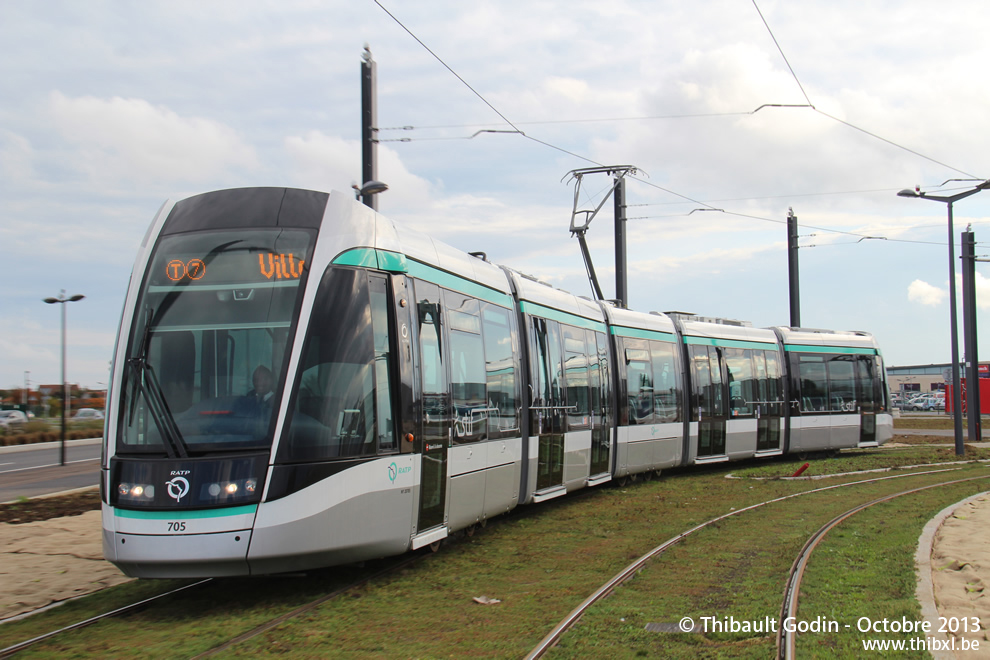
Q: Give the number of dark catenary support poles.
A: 4